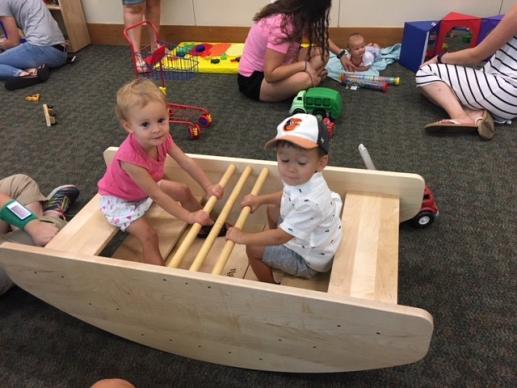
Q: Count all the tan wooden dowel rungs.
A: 3